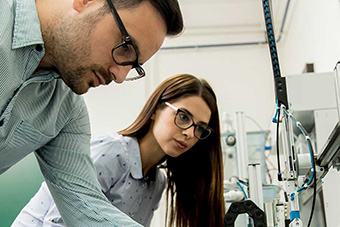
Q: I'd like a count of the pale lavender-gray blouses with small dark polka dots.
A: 1